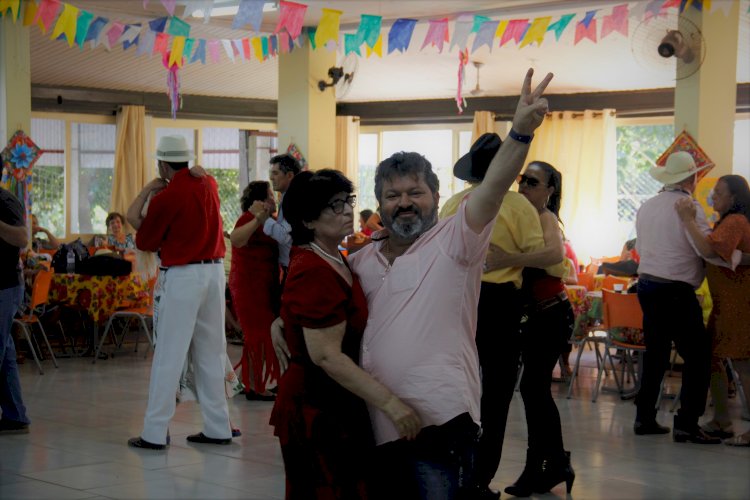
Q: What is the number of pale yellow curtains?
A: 4